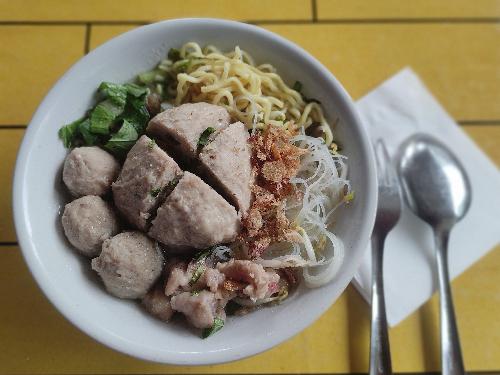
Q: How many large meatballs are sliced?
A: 1